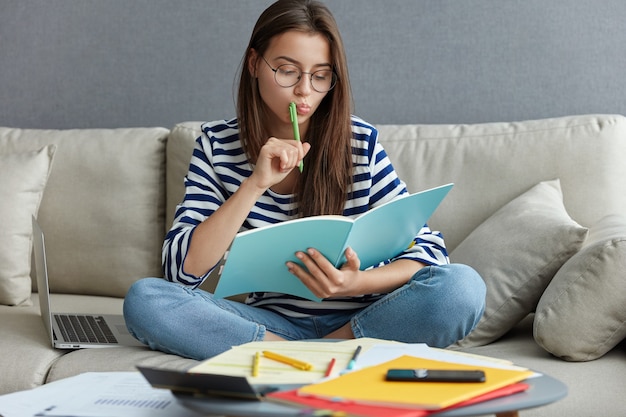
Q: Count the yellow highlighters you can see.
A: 2